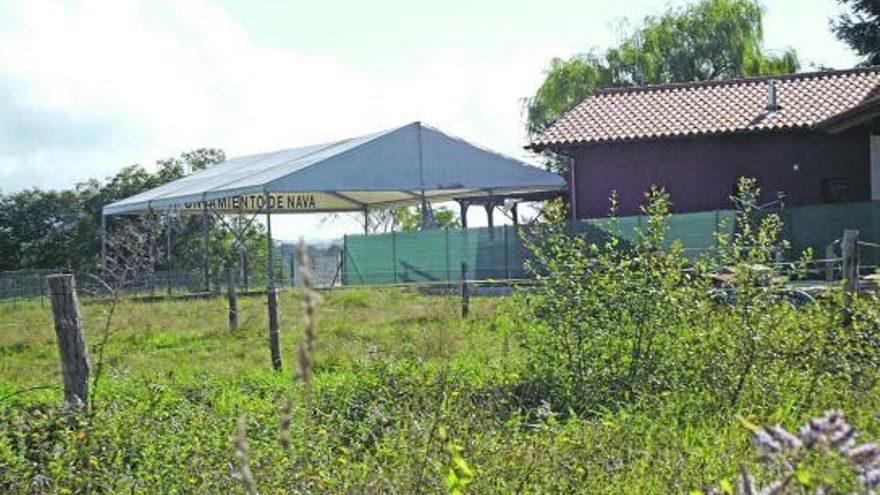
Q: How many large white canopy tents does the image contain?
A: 1